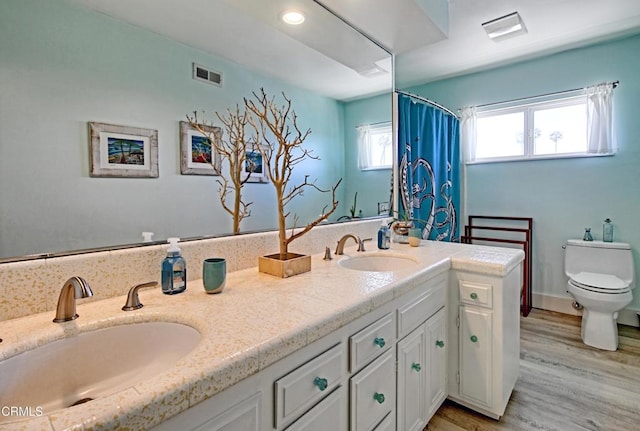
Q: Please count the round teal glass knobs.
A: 7